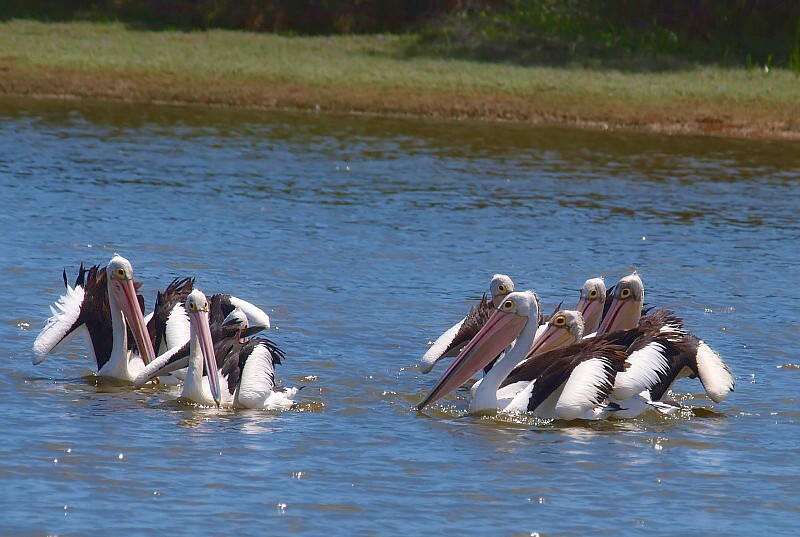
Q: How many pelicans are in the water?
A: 8